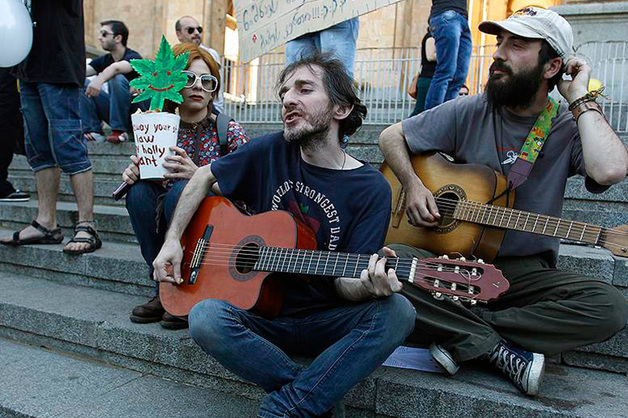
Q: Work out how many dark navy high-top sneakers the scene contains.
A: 2